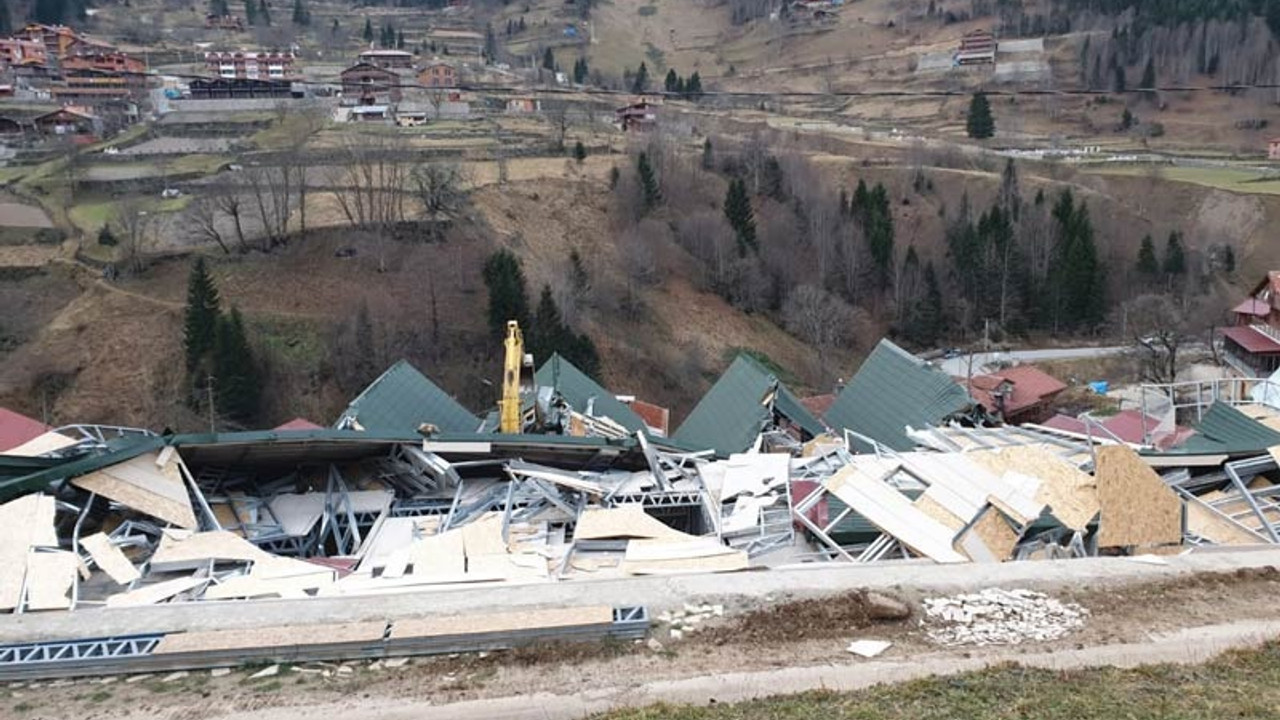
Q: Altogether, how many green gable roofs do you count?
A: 4